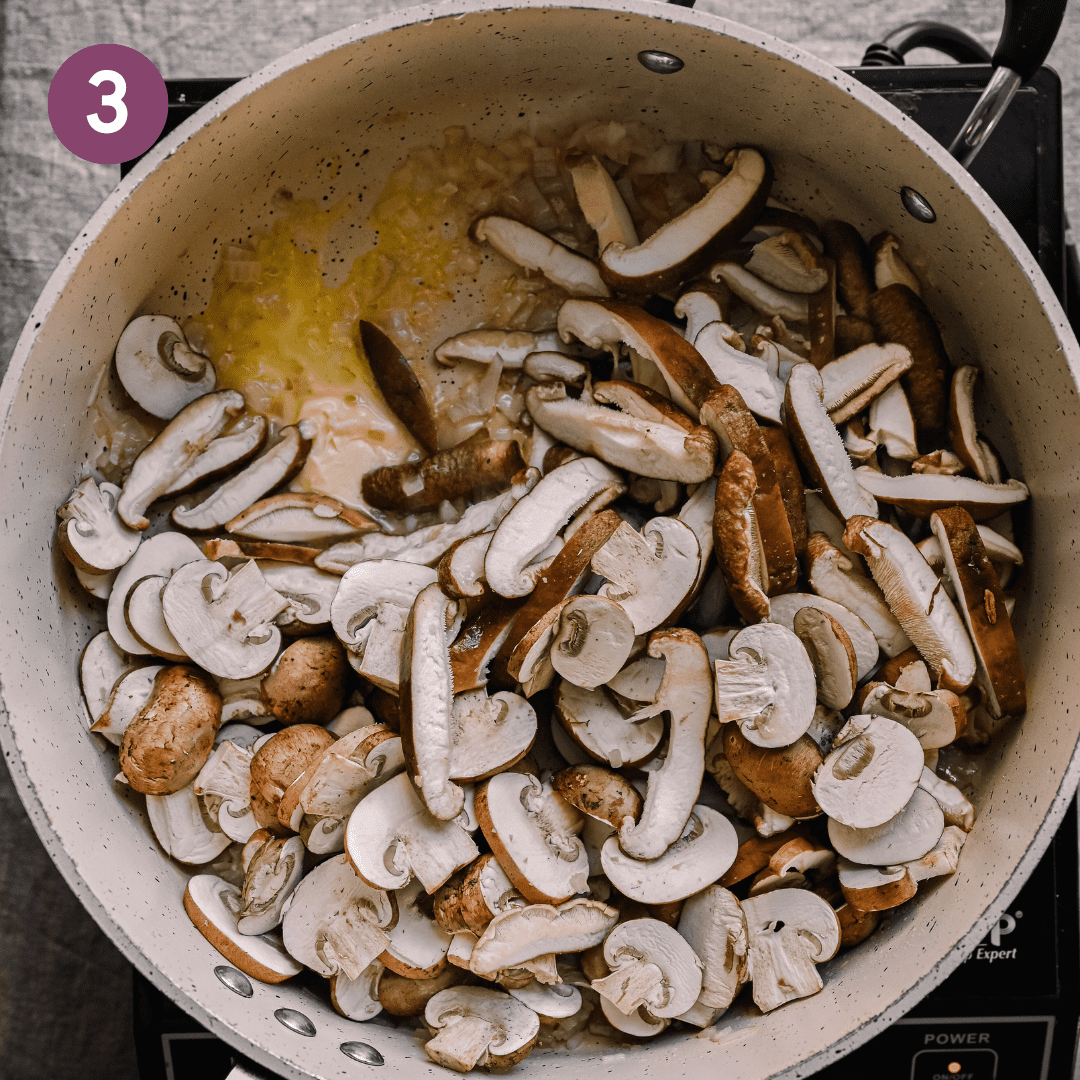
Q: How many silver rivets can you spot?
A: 5